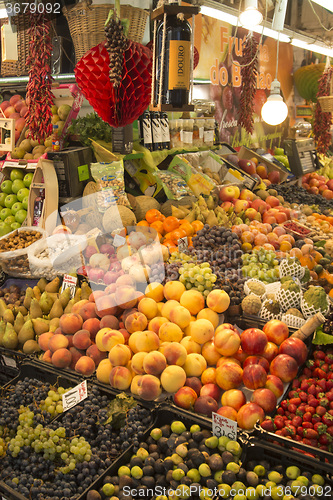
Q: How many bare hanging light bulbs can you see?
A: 2